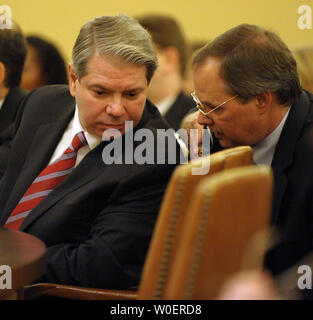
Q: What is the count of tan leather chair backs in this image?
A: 2